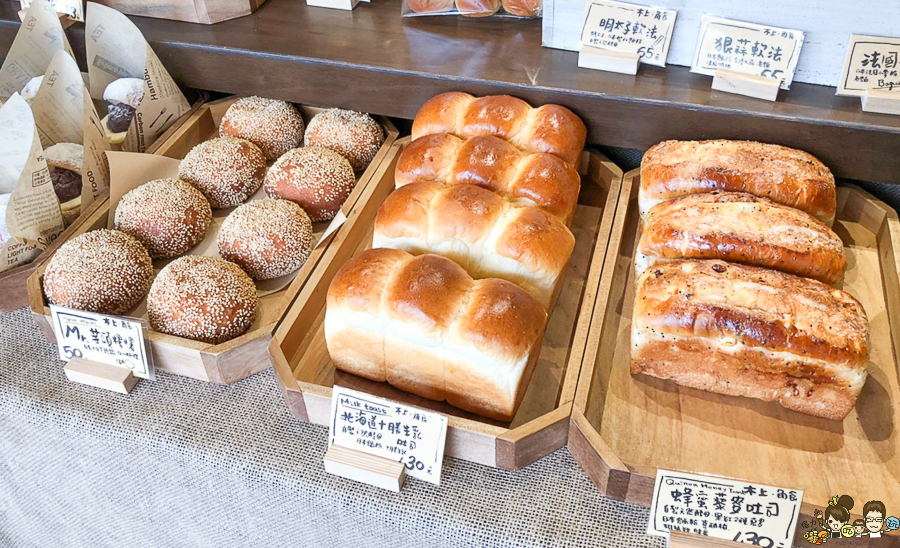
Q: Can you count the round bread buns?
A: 8